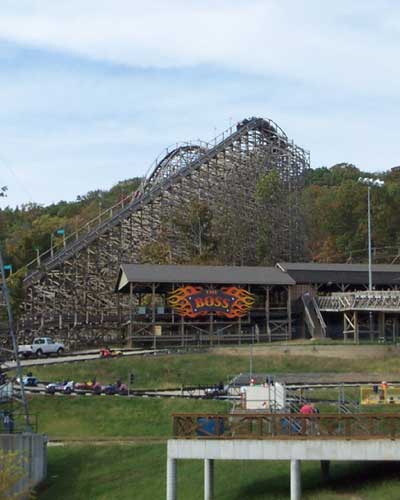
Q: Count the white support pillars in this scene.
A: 3